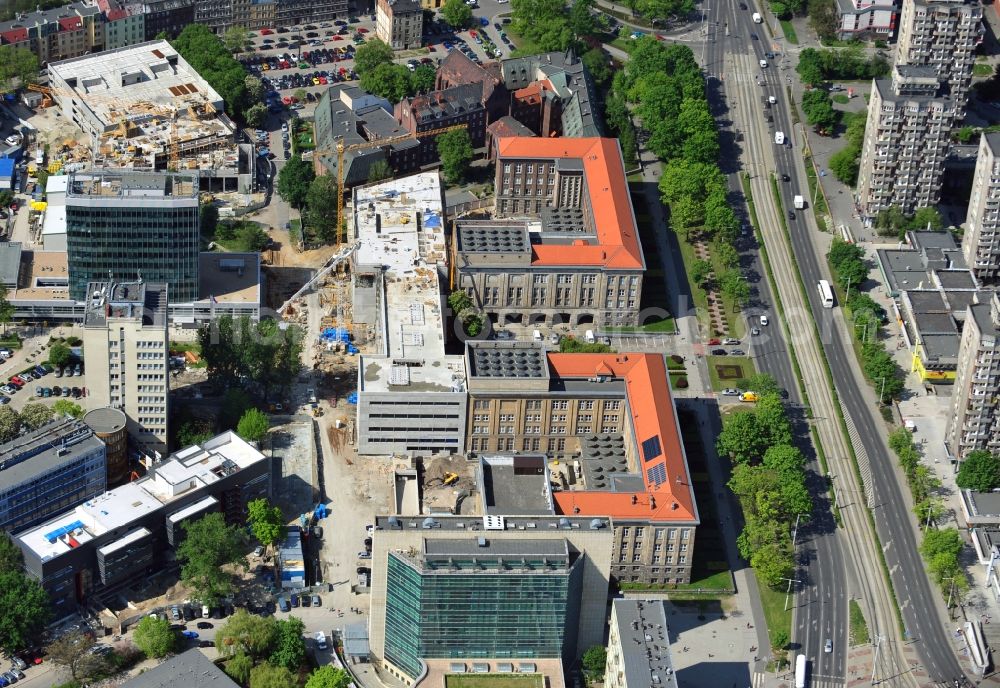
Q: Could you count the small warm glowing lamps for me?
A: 0